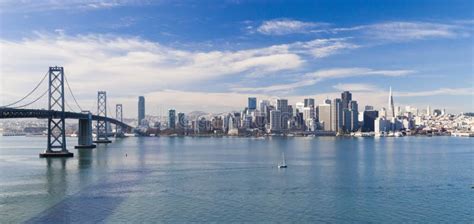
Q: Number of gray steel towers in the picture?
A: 3